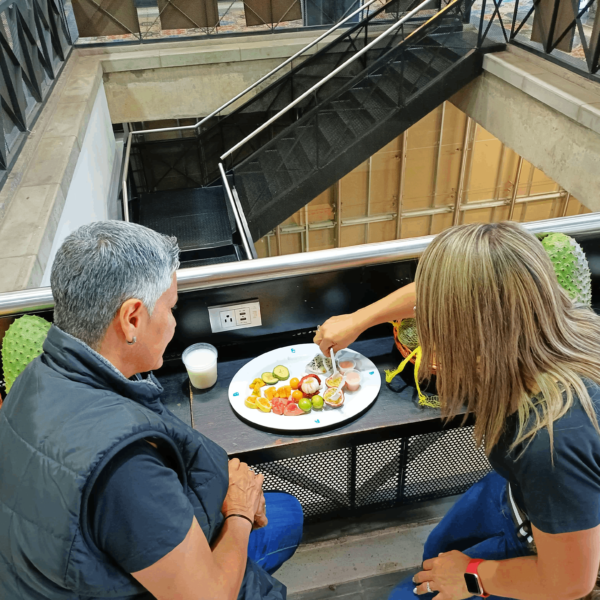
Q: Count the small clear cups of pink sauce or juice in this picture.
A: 2